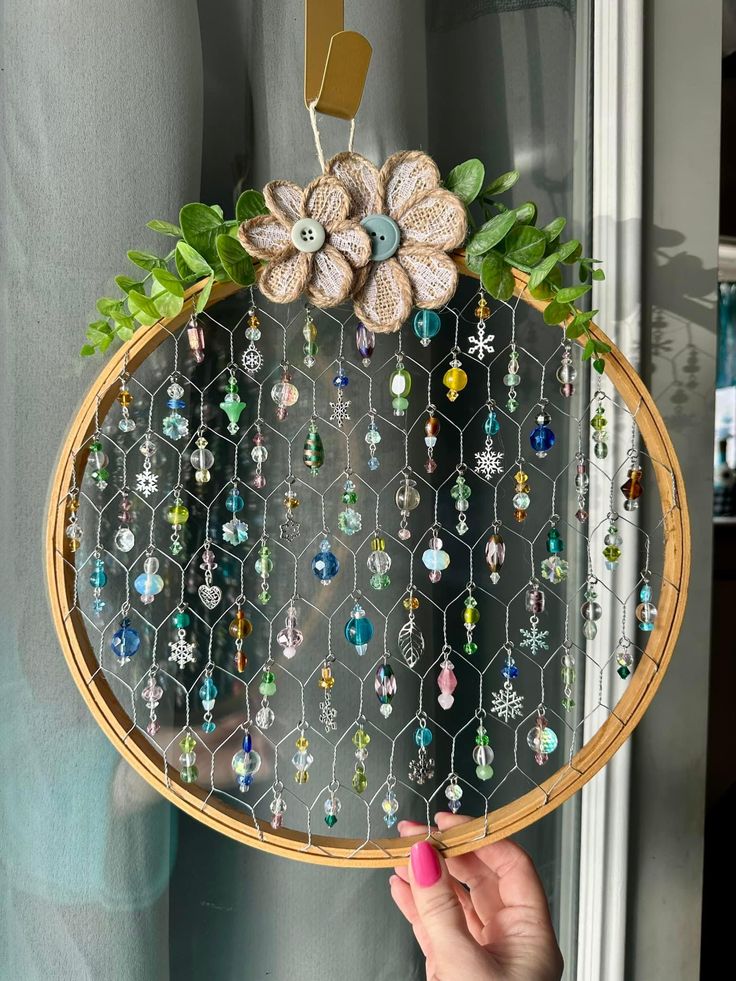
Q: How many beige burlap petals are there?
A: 11